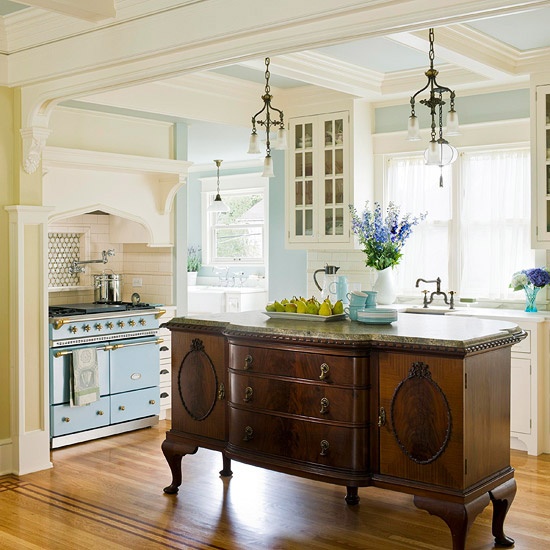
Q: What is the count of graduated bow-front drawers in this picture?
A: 3